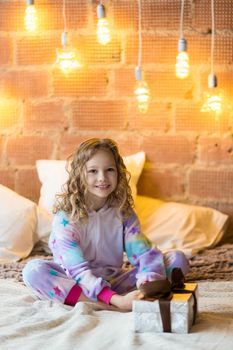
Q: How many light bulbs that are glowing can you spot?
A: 6